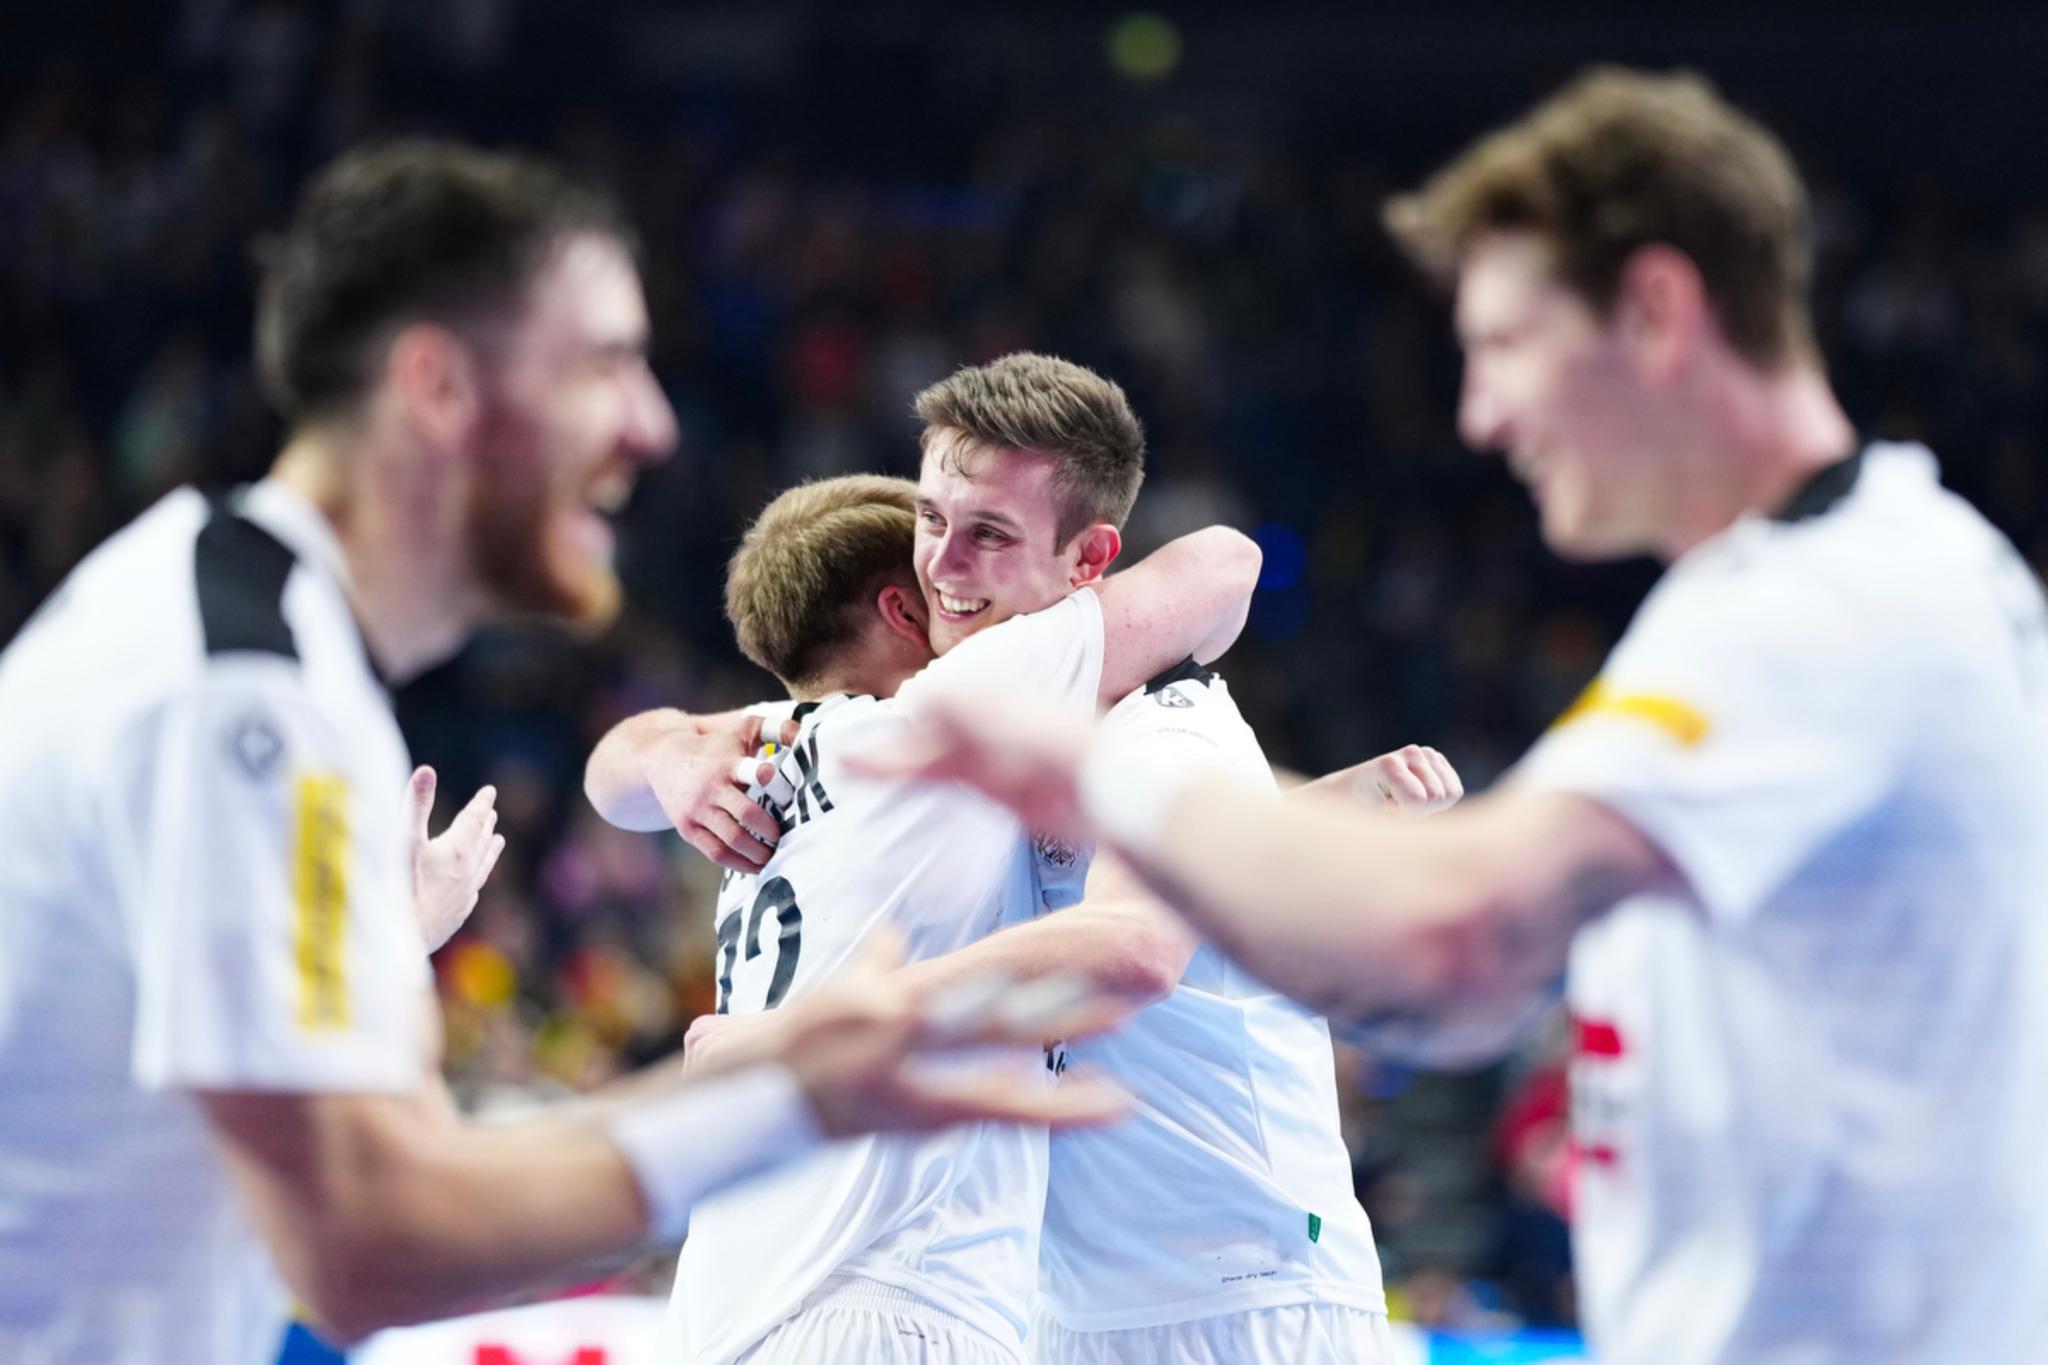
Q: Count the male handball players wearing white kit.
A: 4